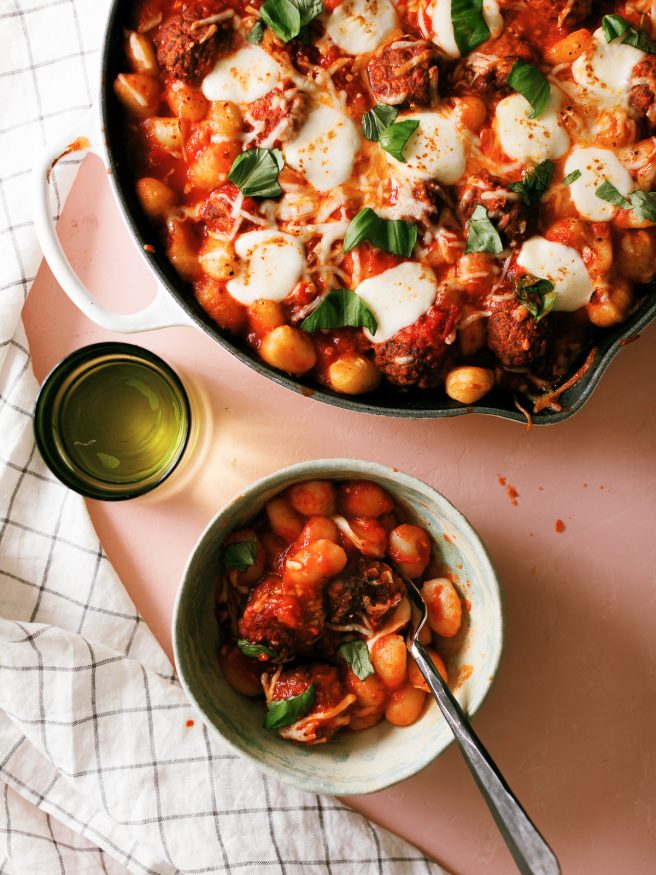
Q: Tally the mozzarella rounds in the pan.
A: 11